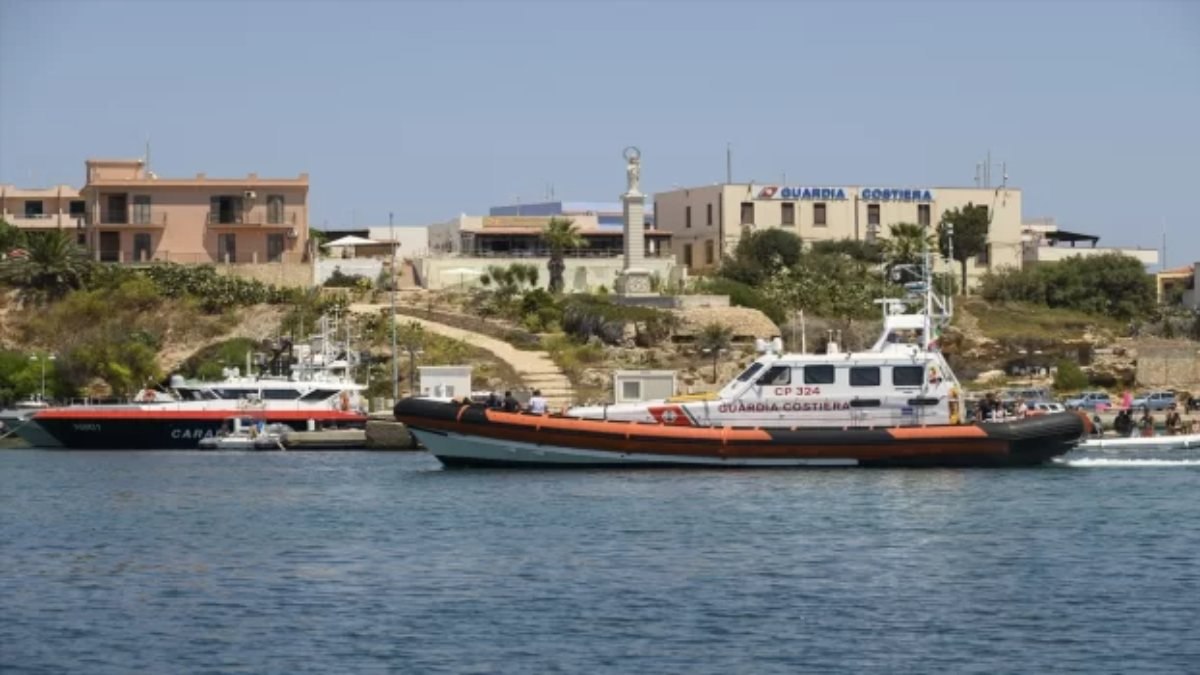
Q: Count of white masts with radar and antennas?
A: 2